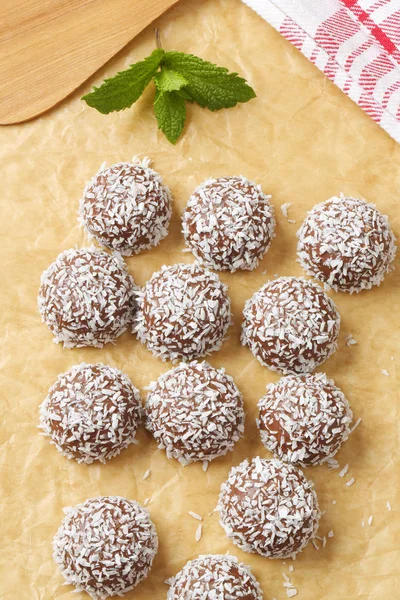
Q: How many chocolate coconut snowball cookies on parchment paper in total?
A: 12